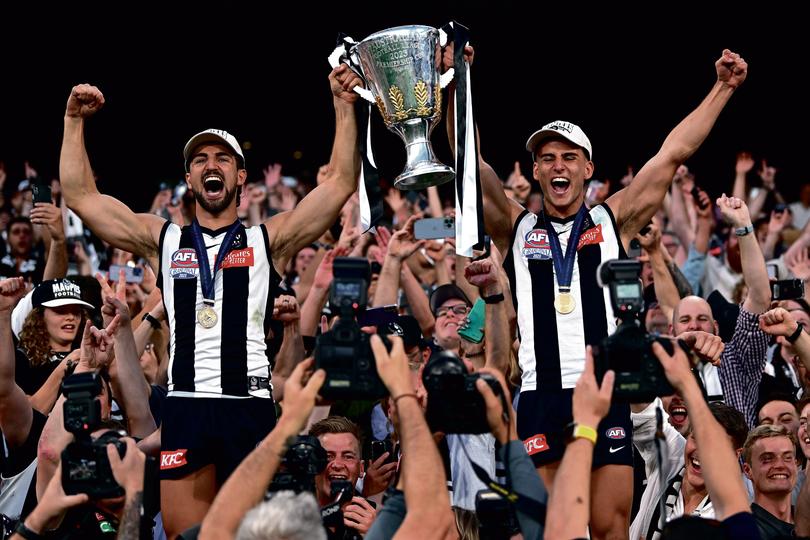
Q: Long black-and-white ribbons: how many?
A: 2